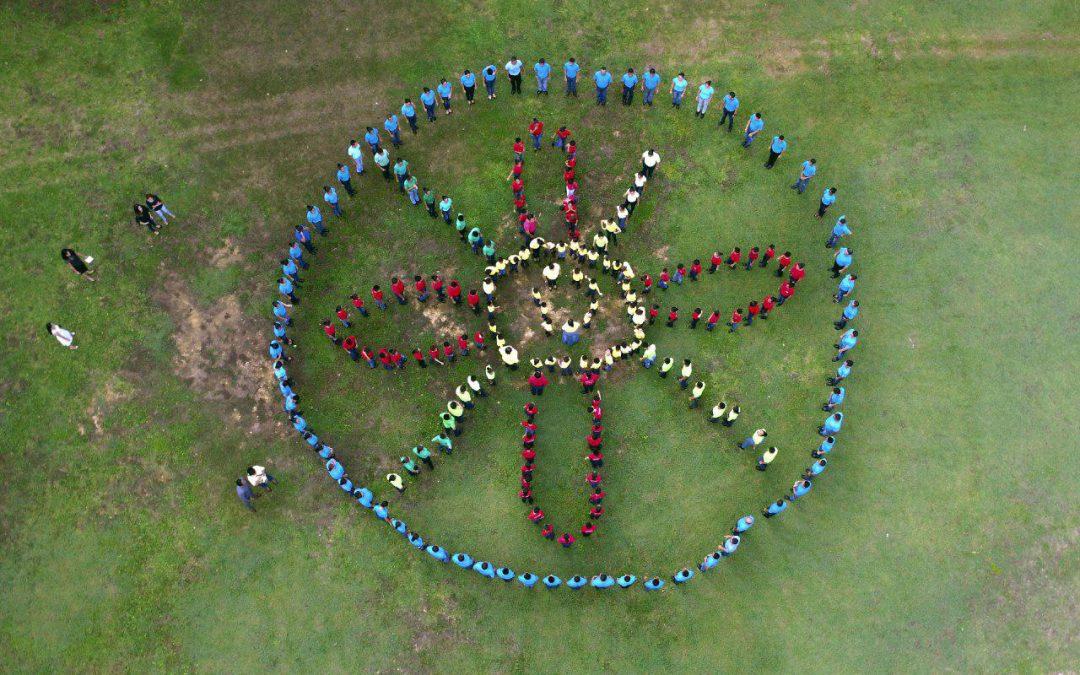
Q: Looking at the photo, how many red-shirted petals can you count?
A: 4